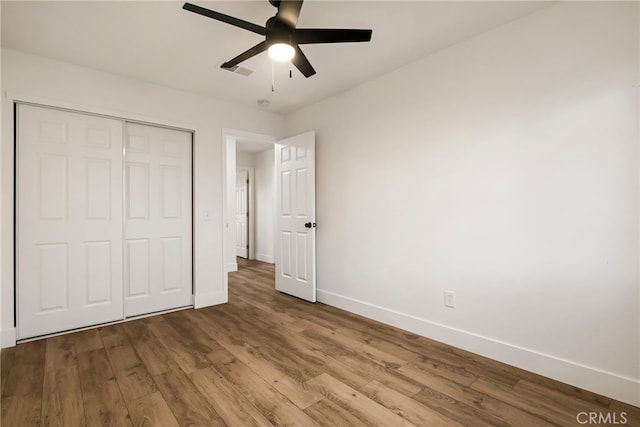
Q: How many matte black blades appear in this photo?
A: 5